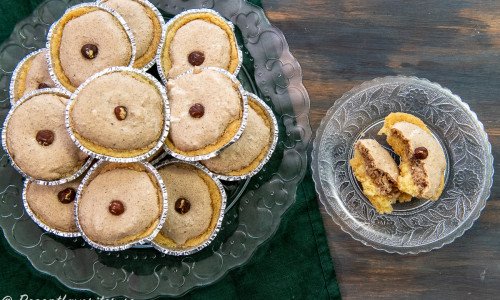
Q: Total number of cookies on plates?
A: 12